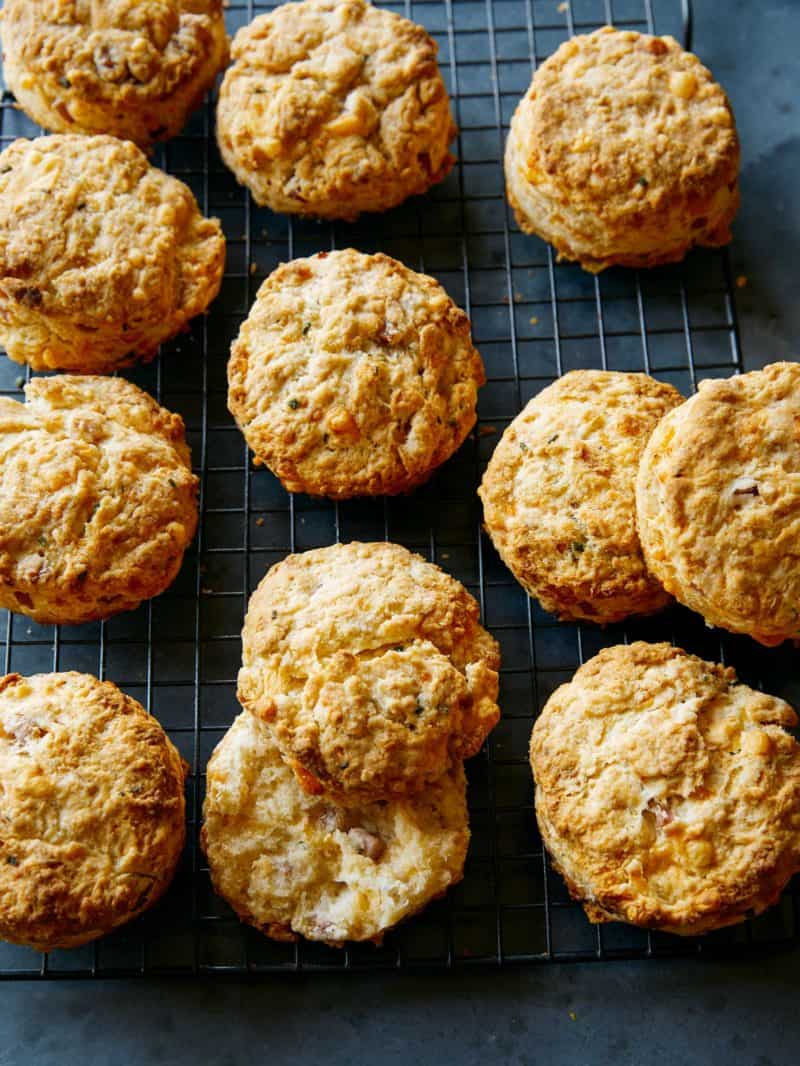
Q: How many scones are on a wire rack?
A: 11